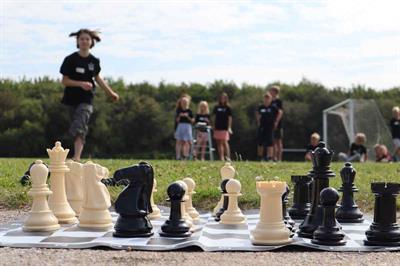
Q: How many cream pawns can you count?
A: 4